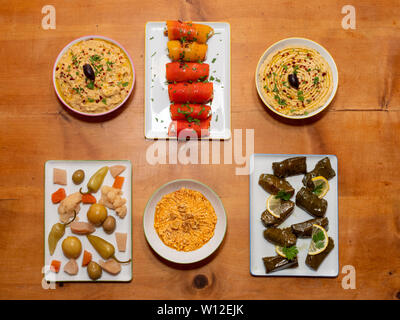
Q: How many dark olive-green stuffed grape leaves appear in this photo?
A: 9